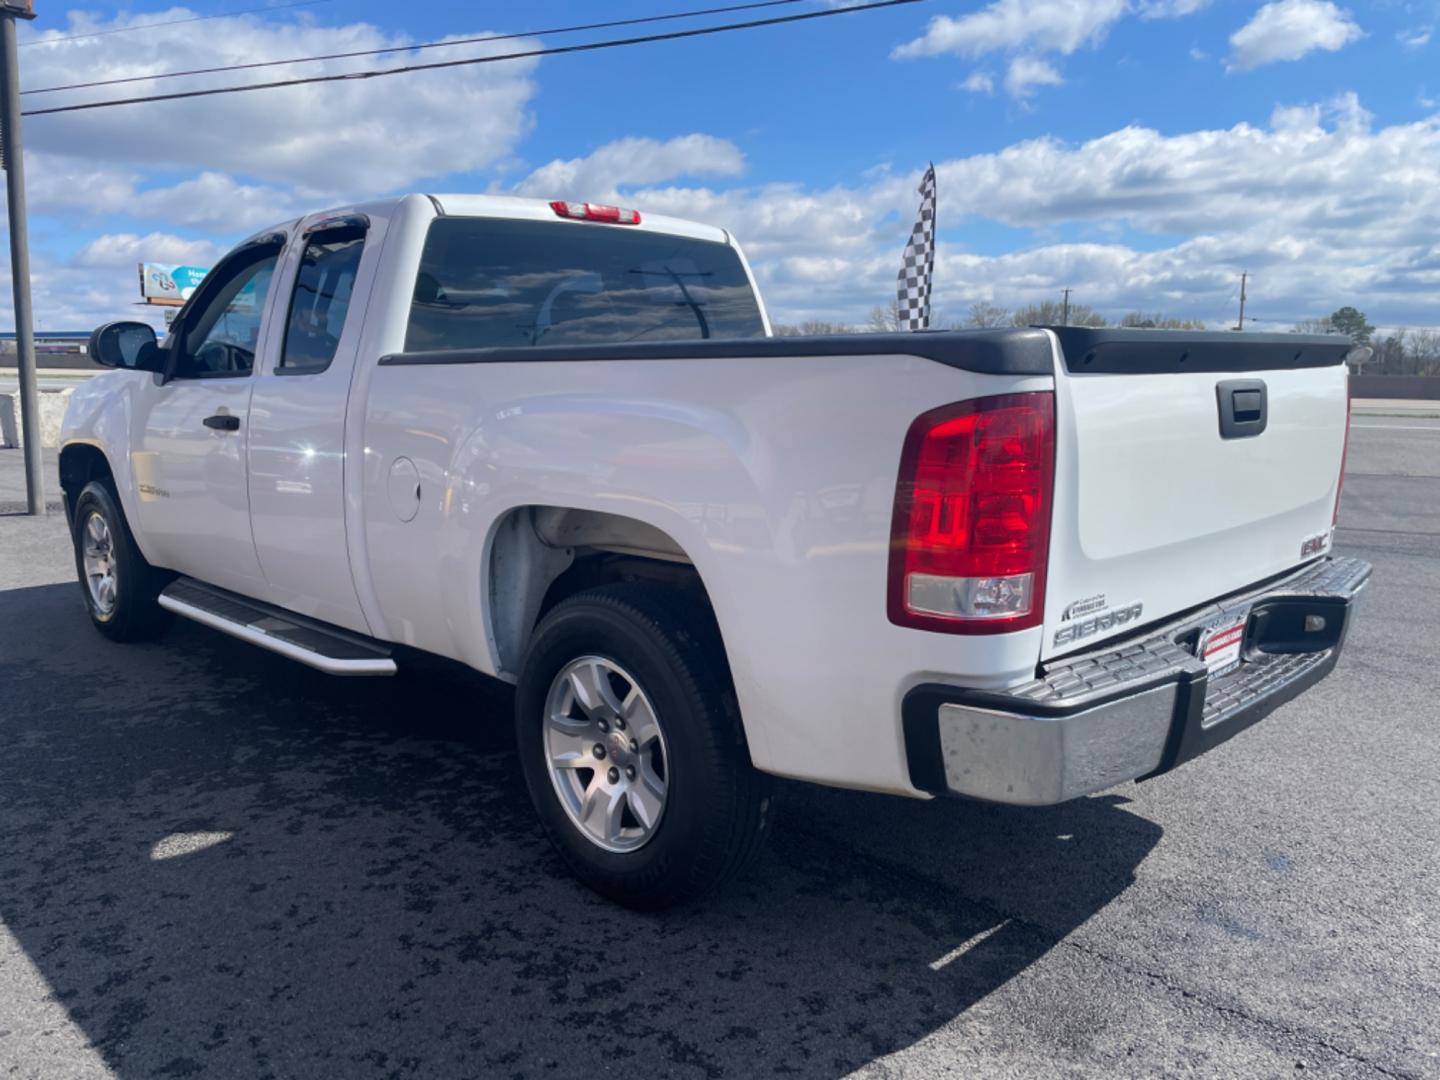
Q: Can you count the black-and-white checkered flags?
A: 1